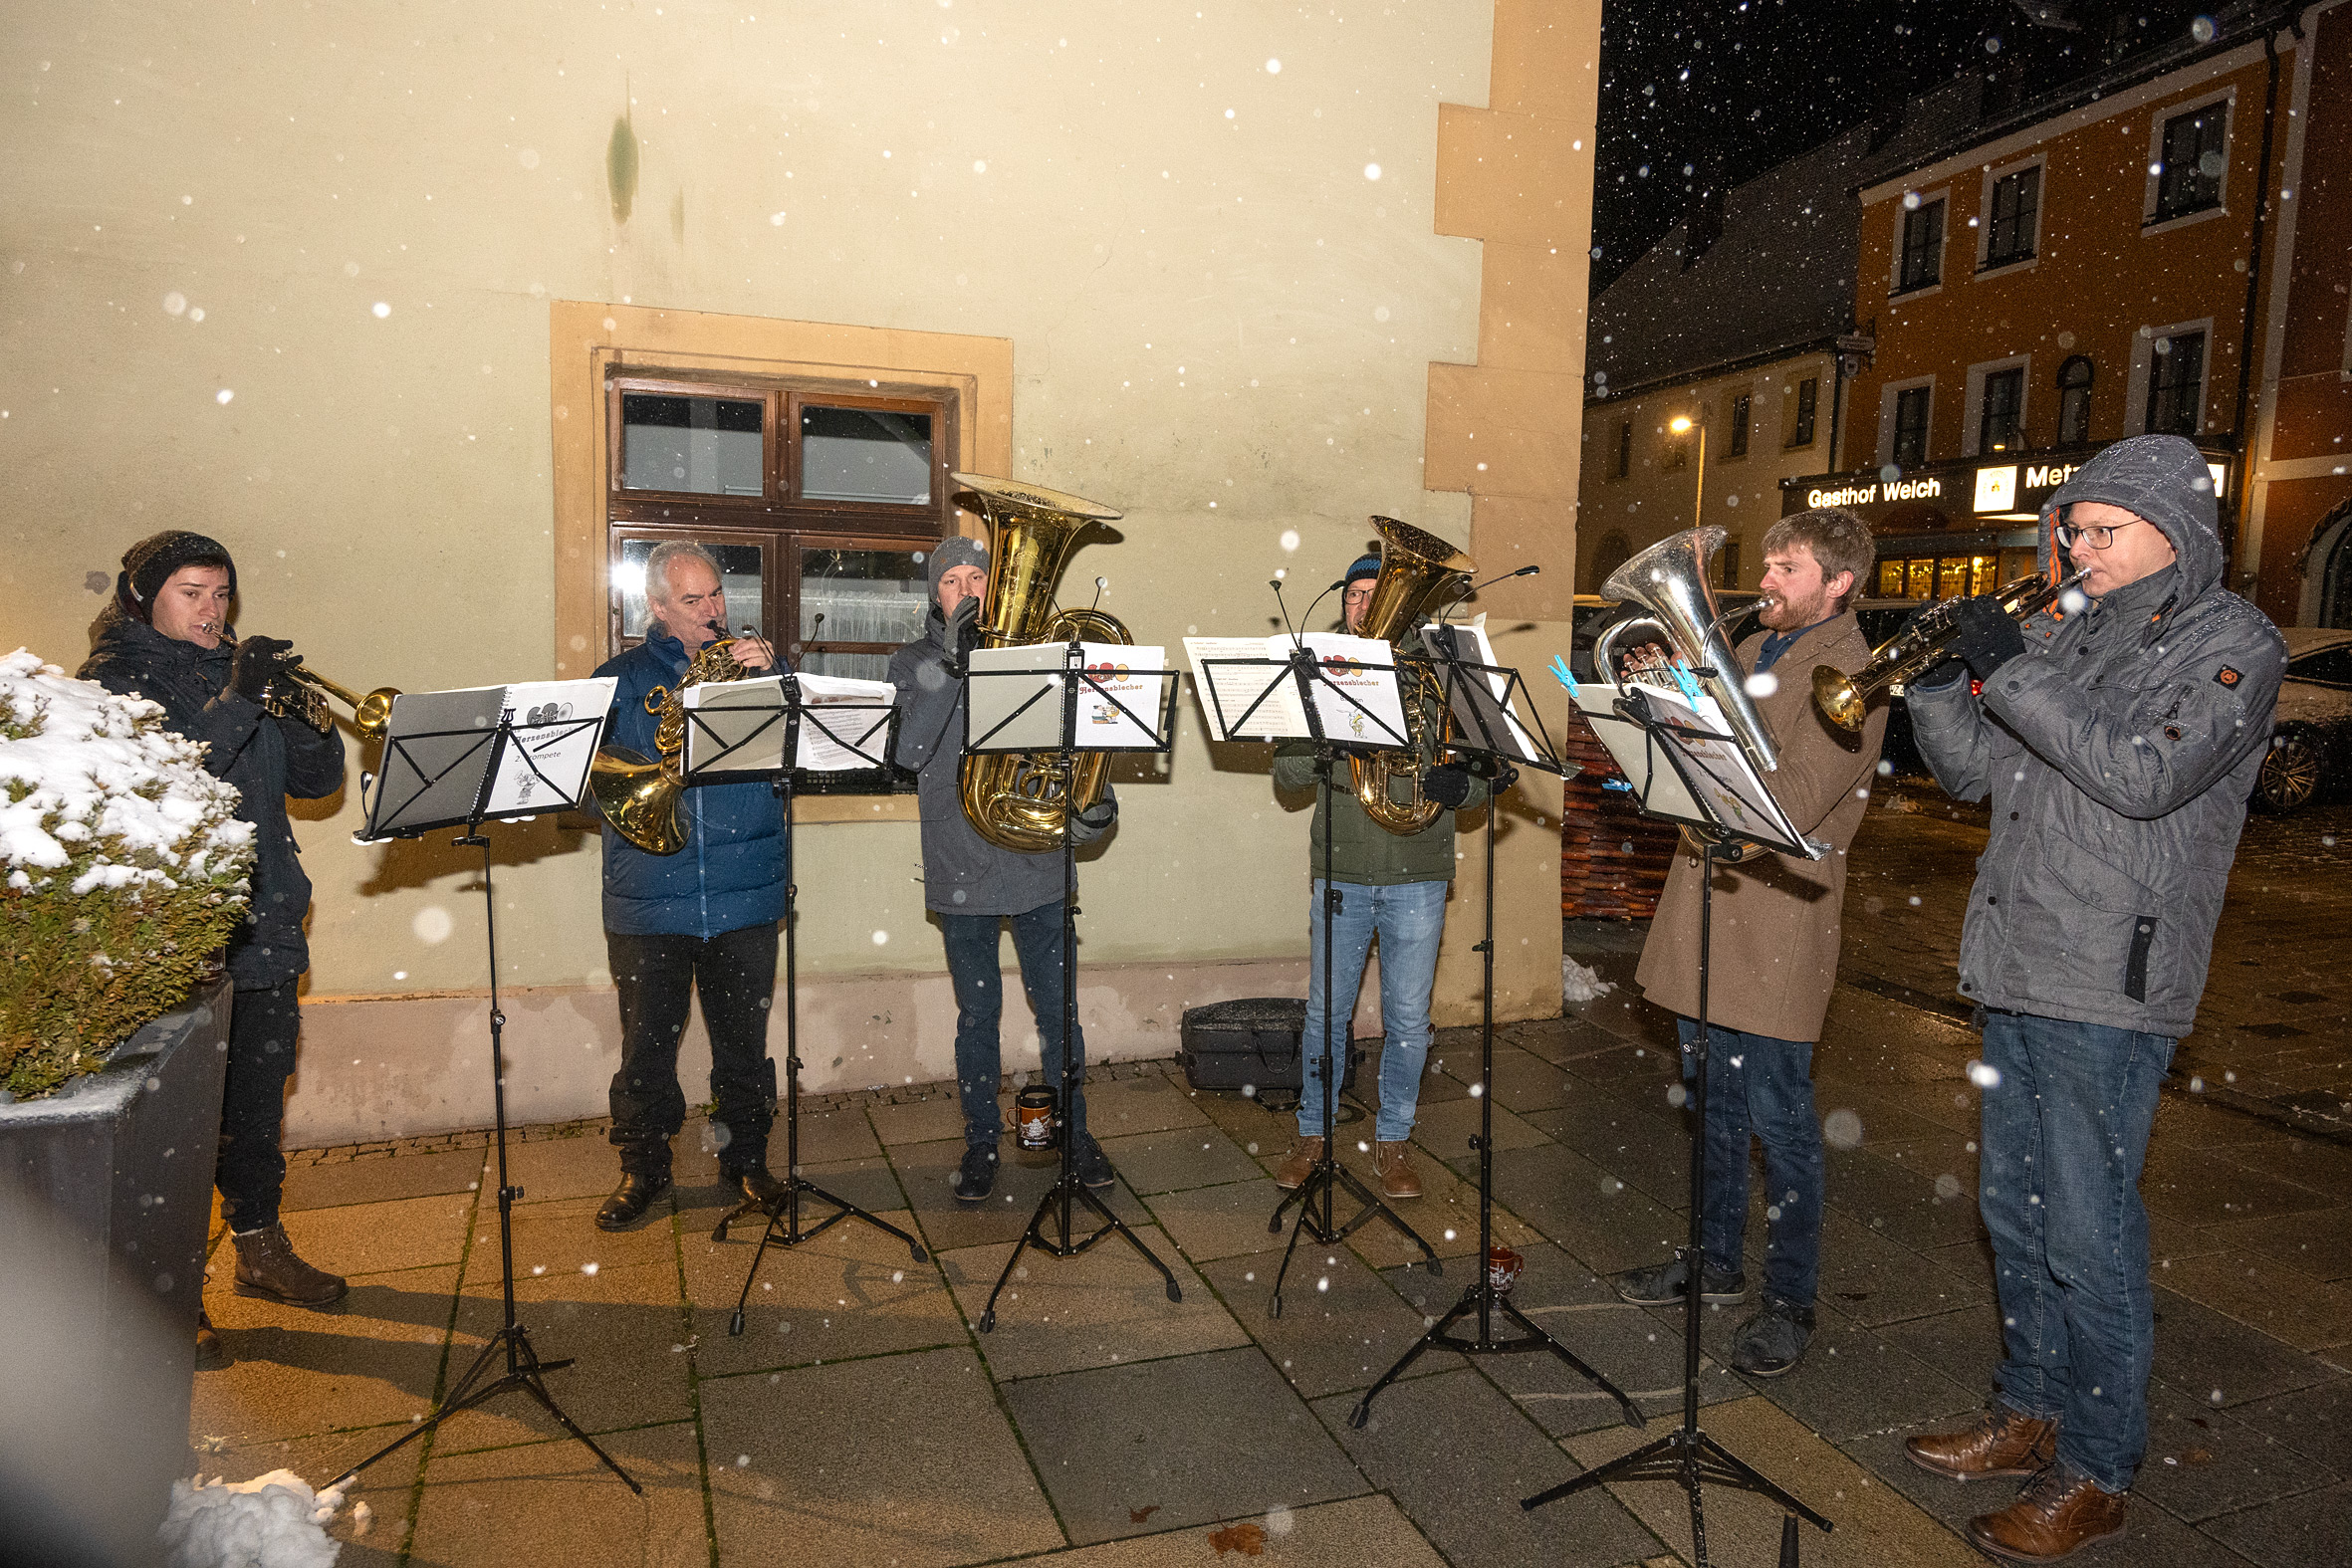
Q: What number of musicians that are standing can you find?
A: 6